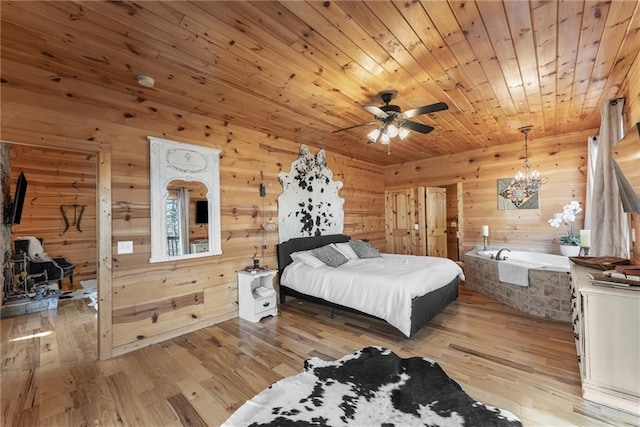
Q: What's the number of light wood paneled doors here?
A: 2